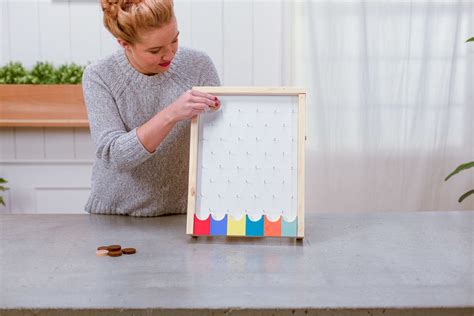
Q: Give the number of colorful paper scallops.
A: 6